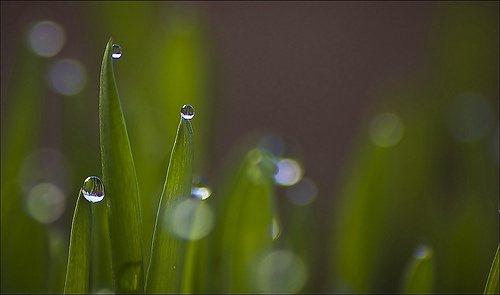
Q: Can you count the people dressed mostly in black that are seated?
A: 0